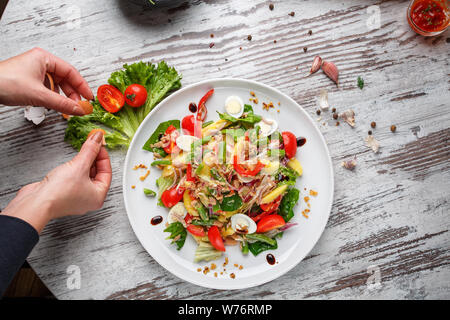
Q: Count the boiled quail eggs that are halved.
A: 5